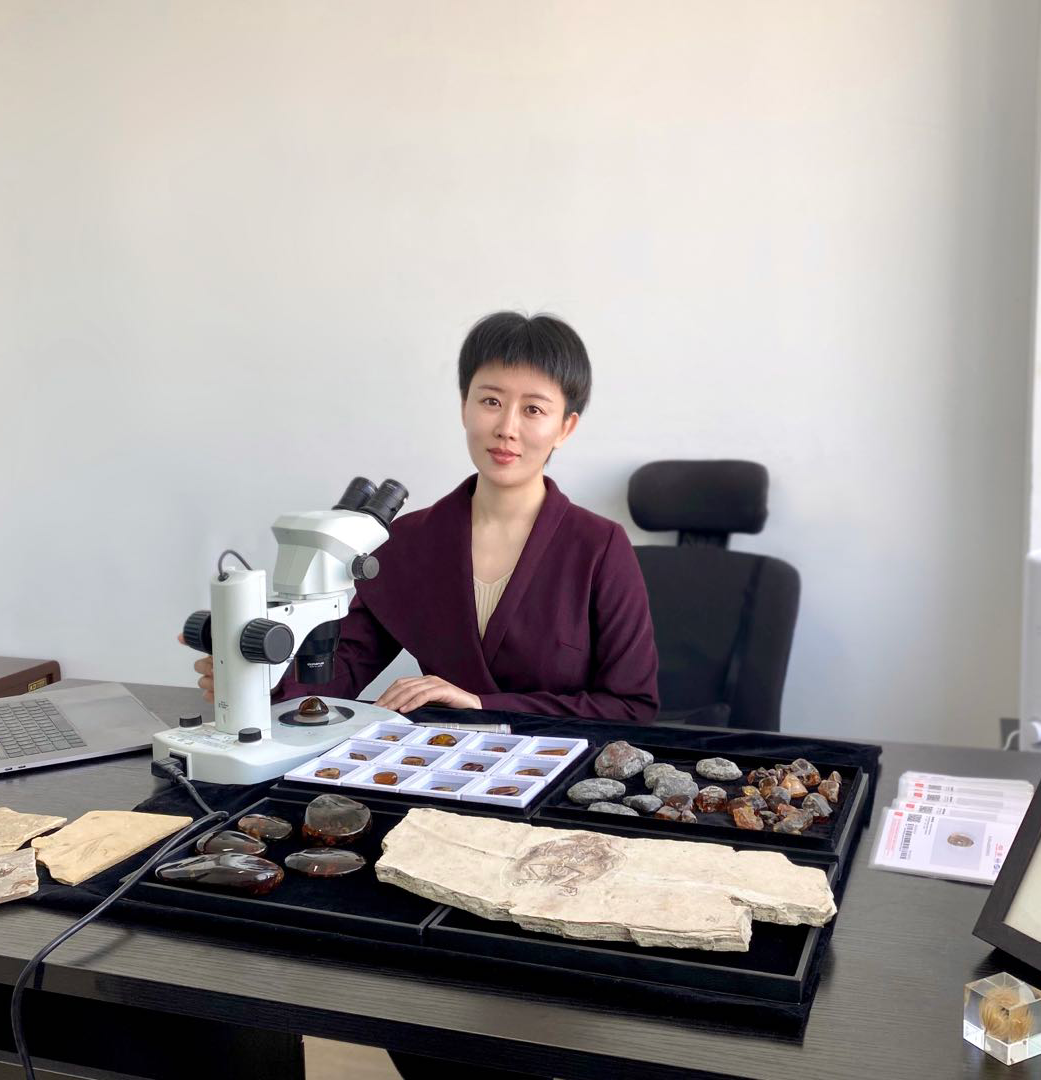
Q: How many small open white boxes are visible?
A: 12